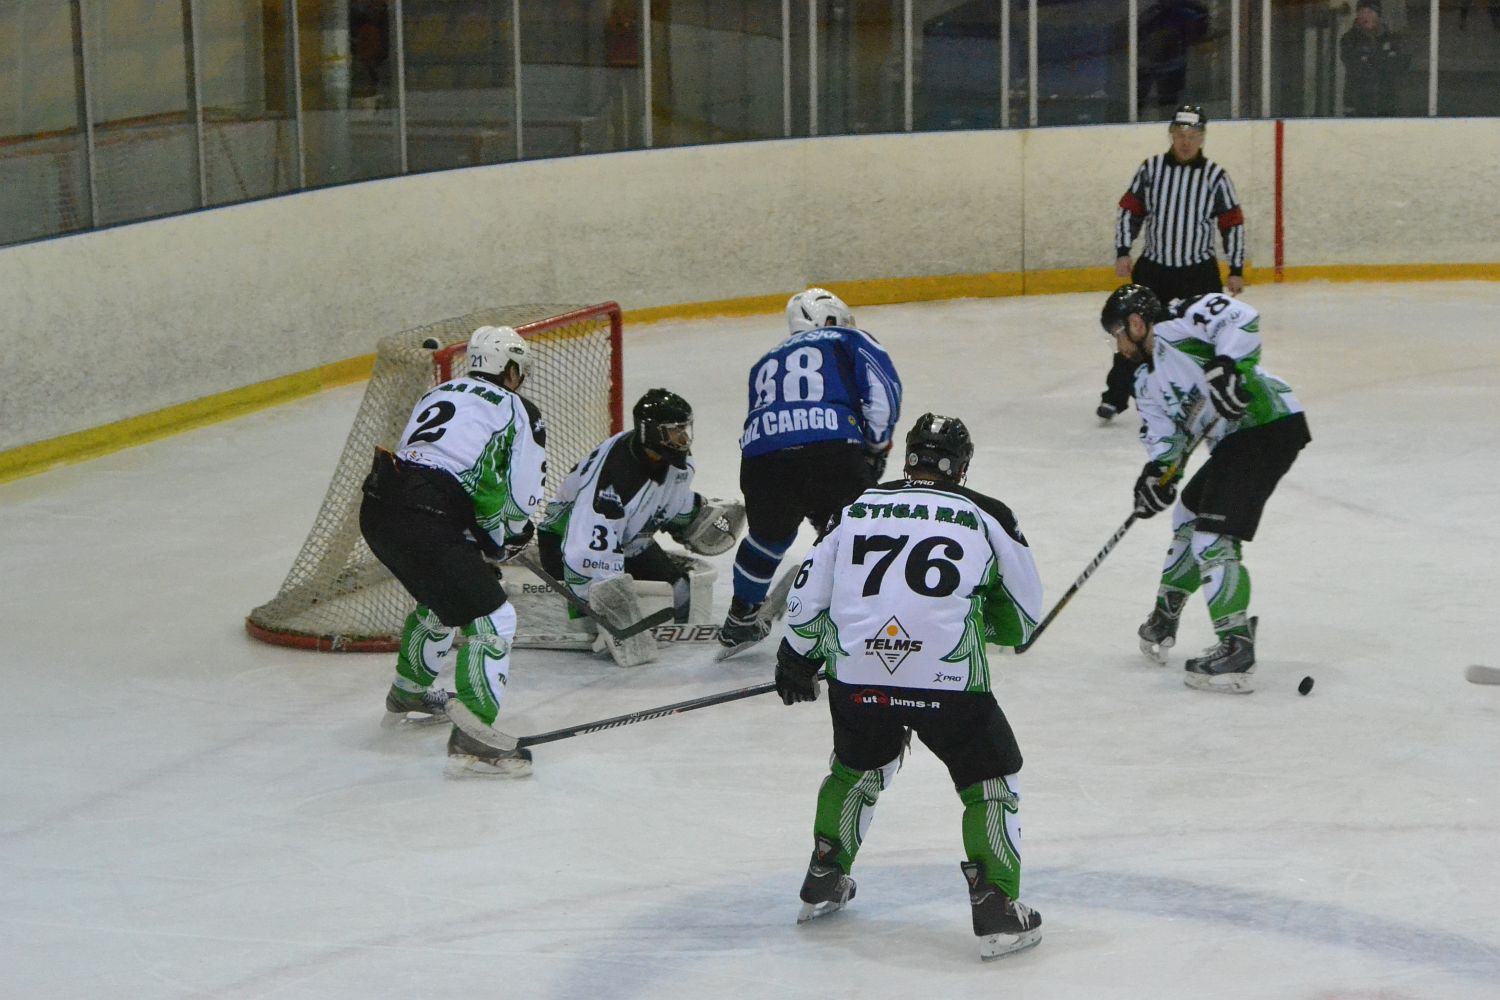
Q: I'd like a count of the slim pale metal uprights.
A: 15